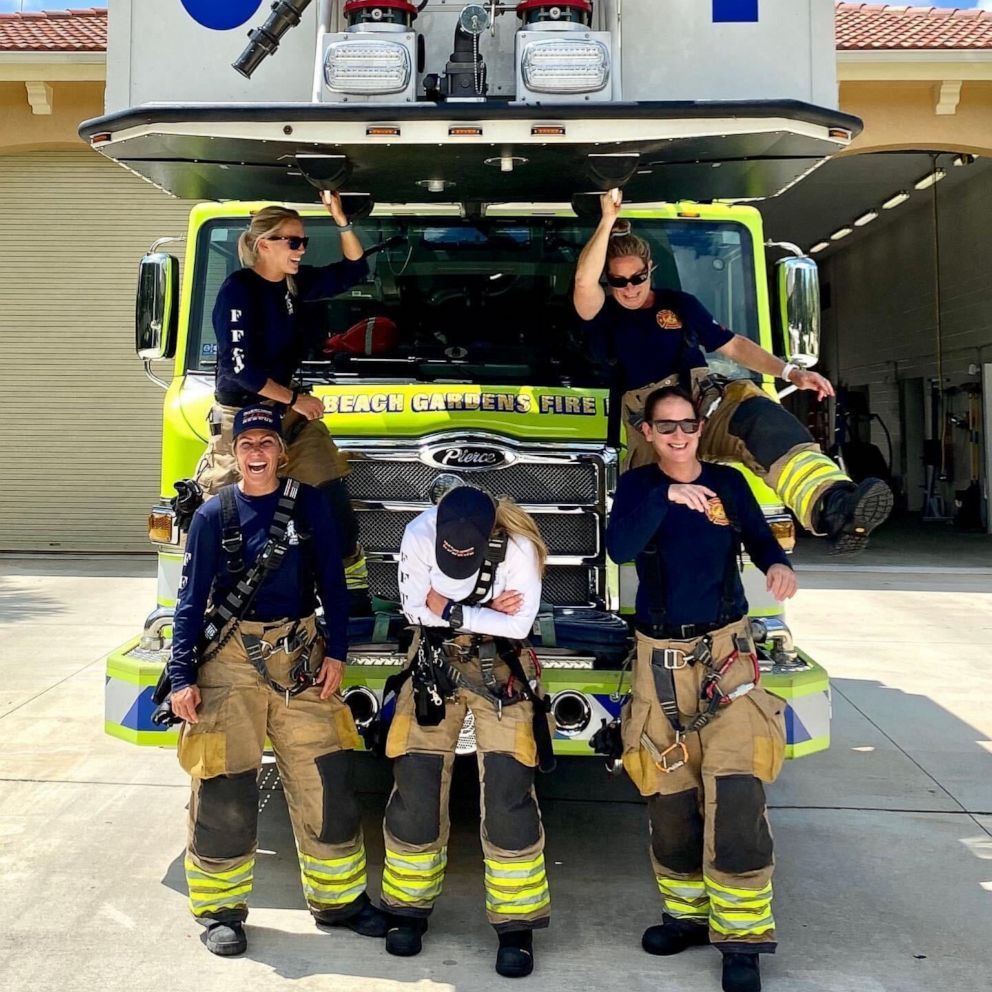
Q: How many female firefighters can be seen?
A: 5